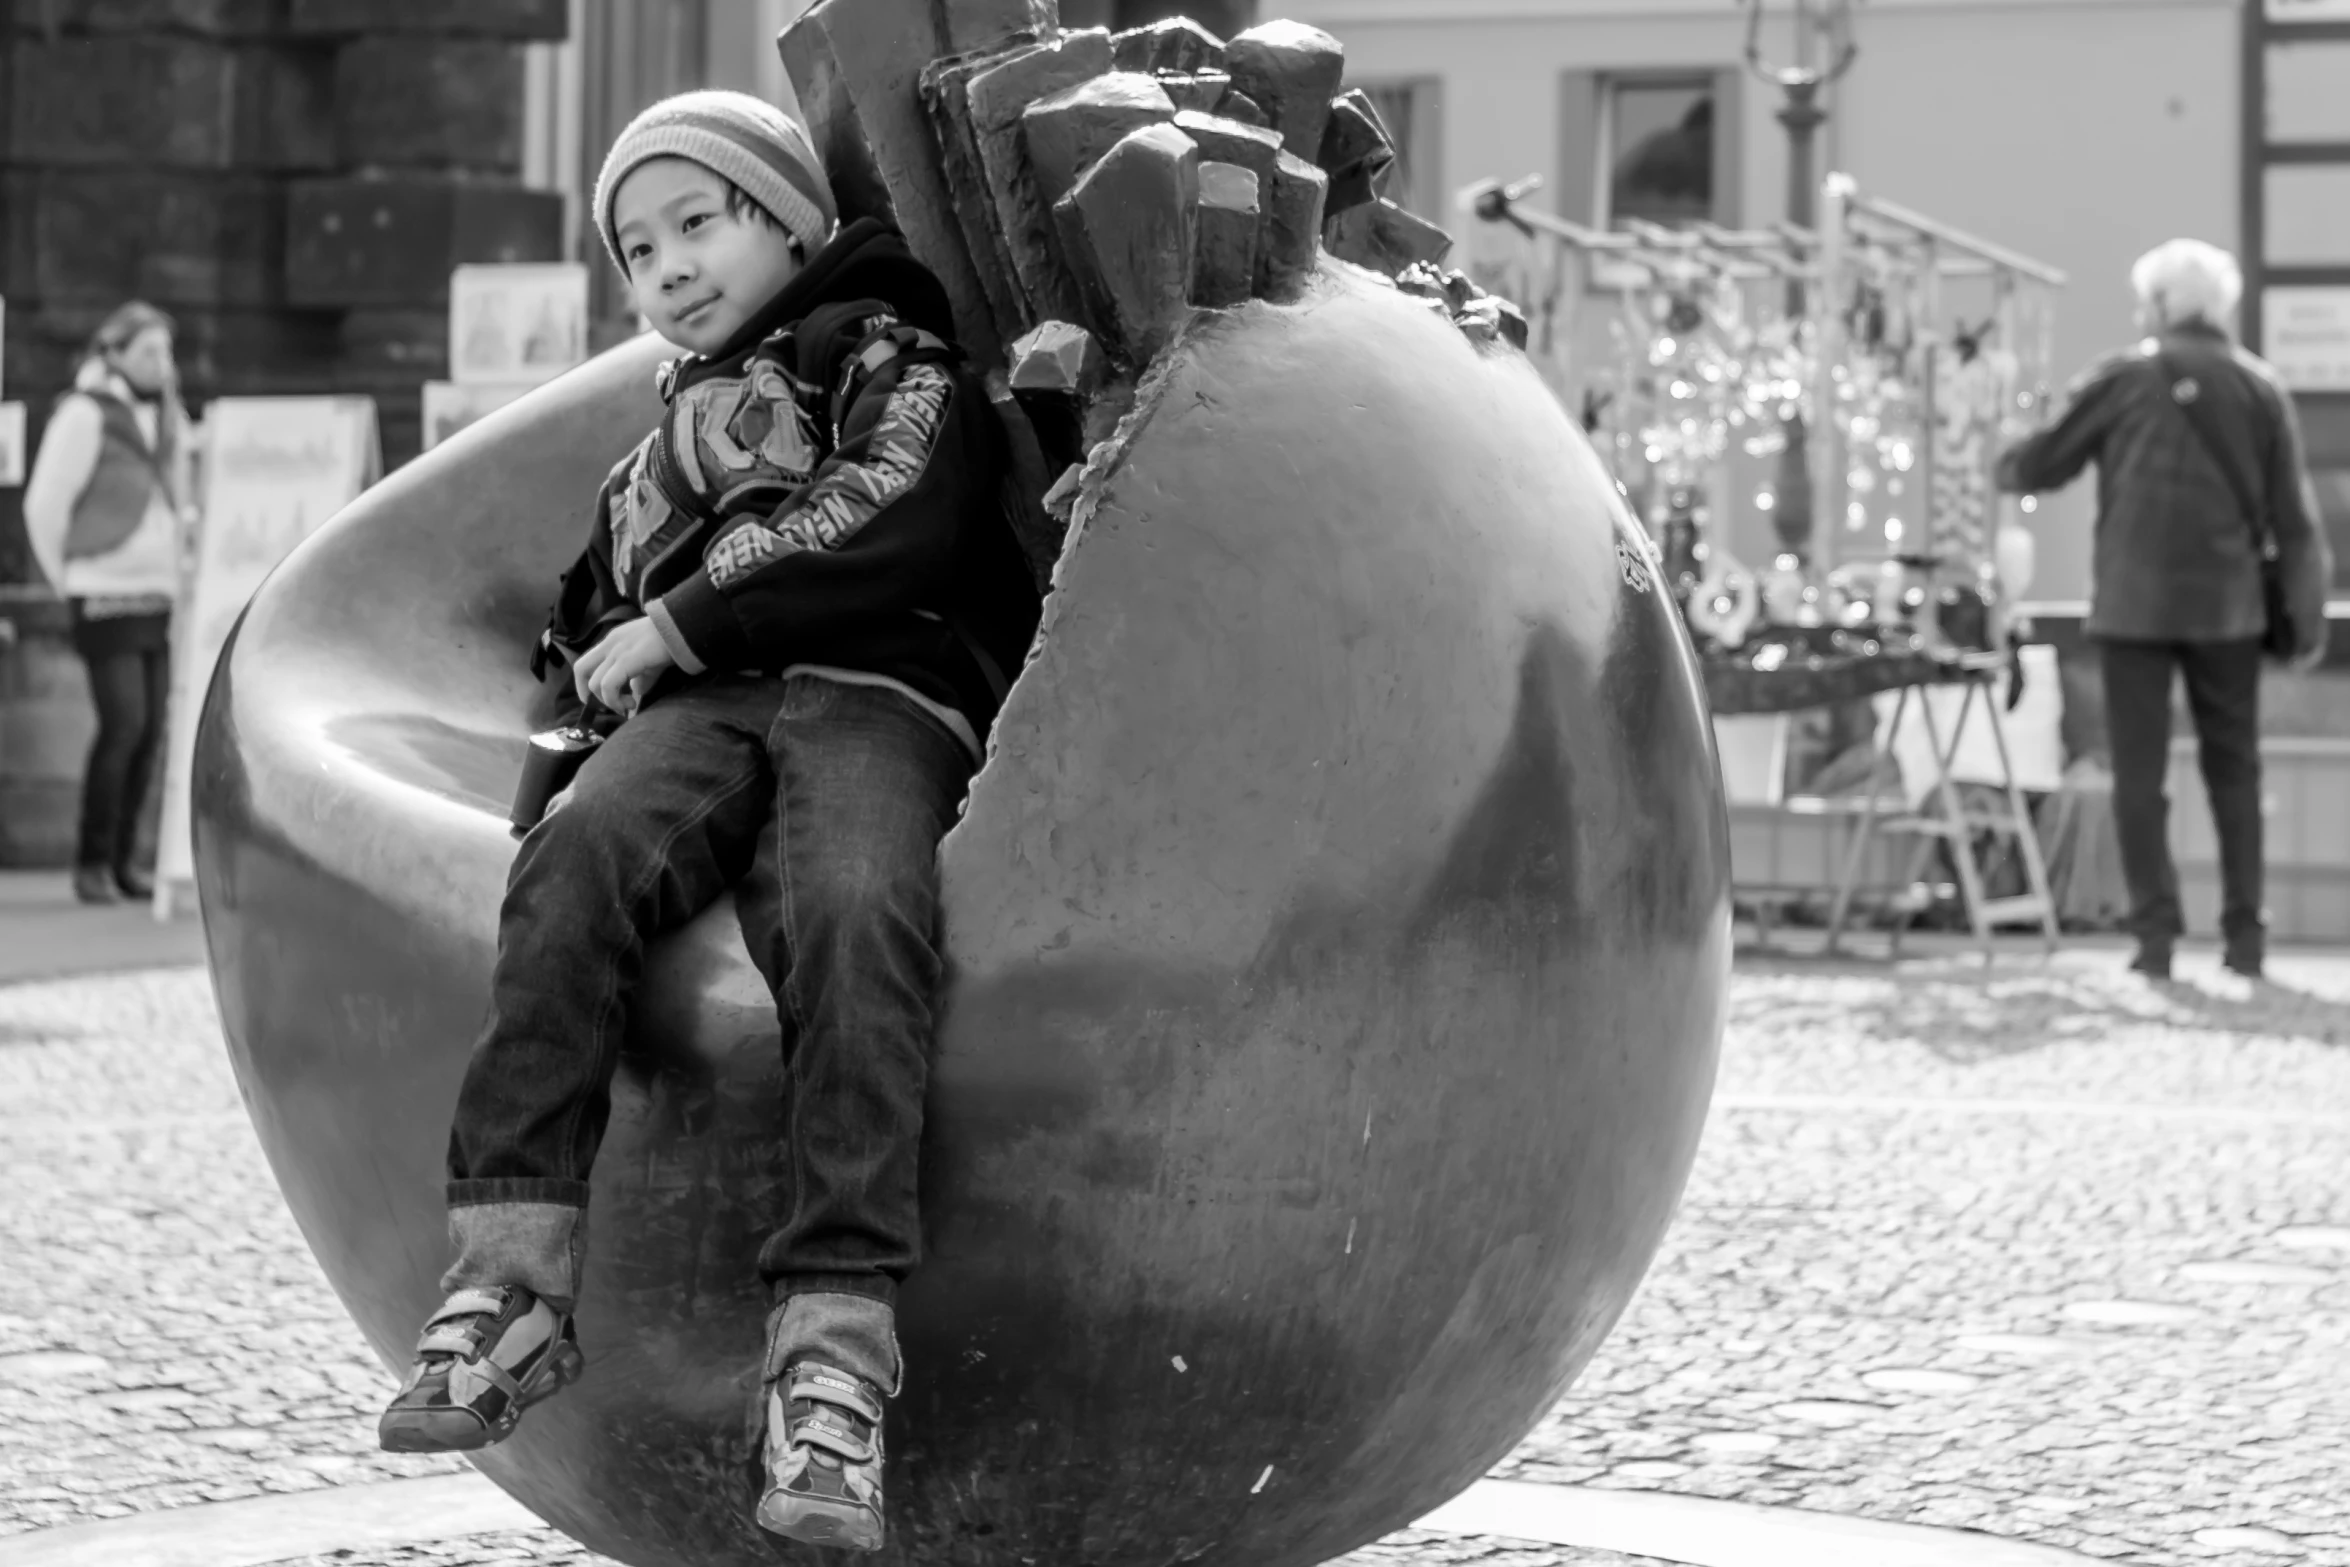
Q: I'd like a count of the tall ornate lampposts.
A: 1